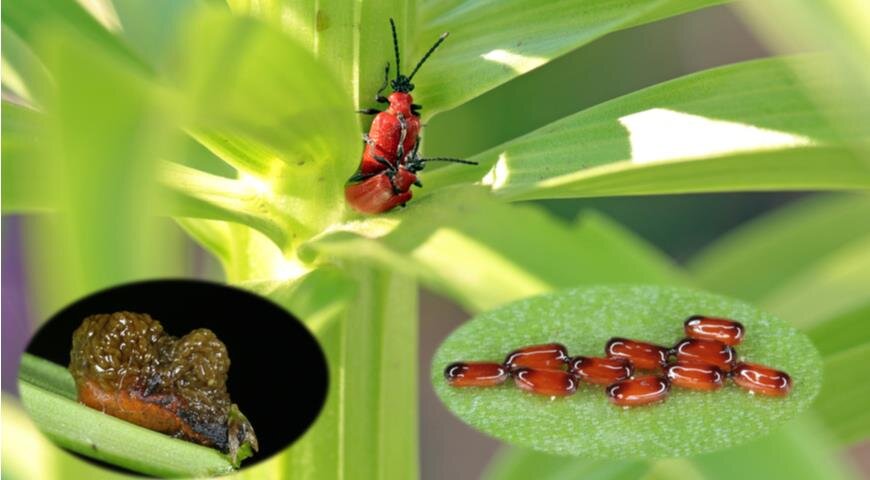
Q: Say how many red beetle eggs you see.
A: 10